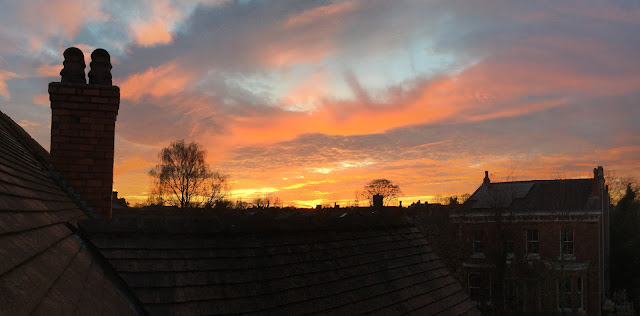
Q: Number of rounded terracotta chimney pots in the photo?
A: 2